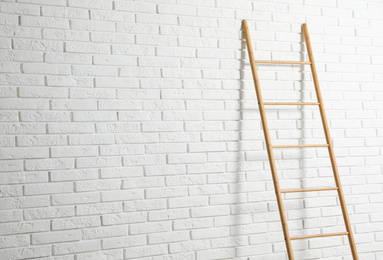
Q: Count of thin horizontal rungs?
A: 5